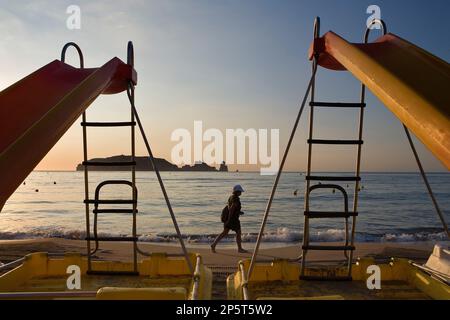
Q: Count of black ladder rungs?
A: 12